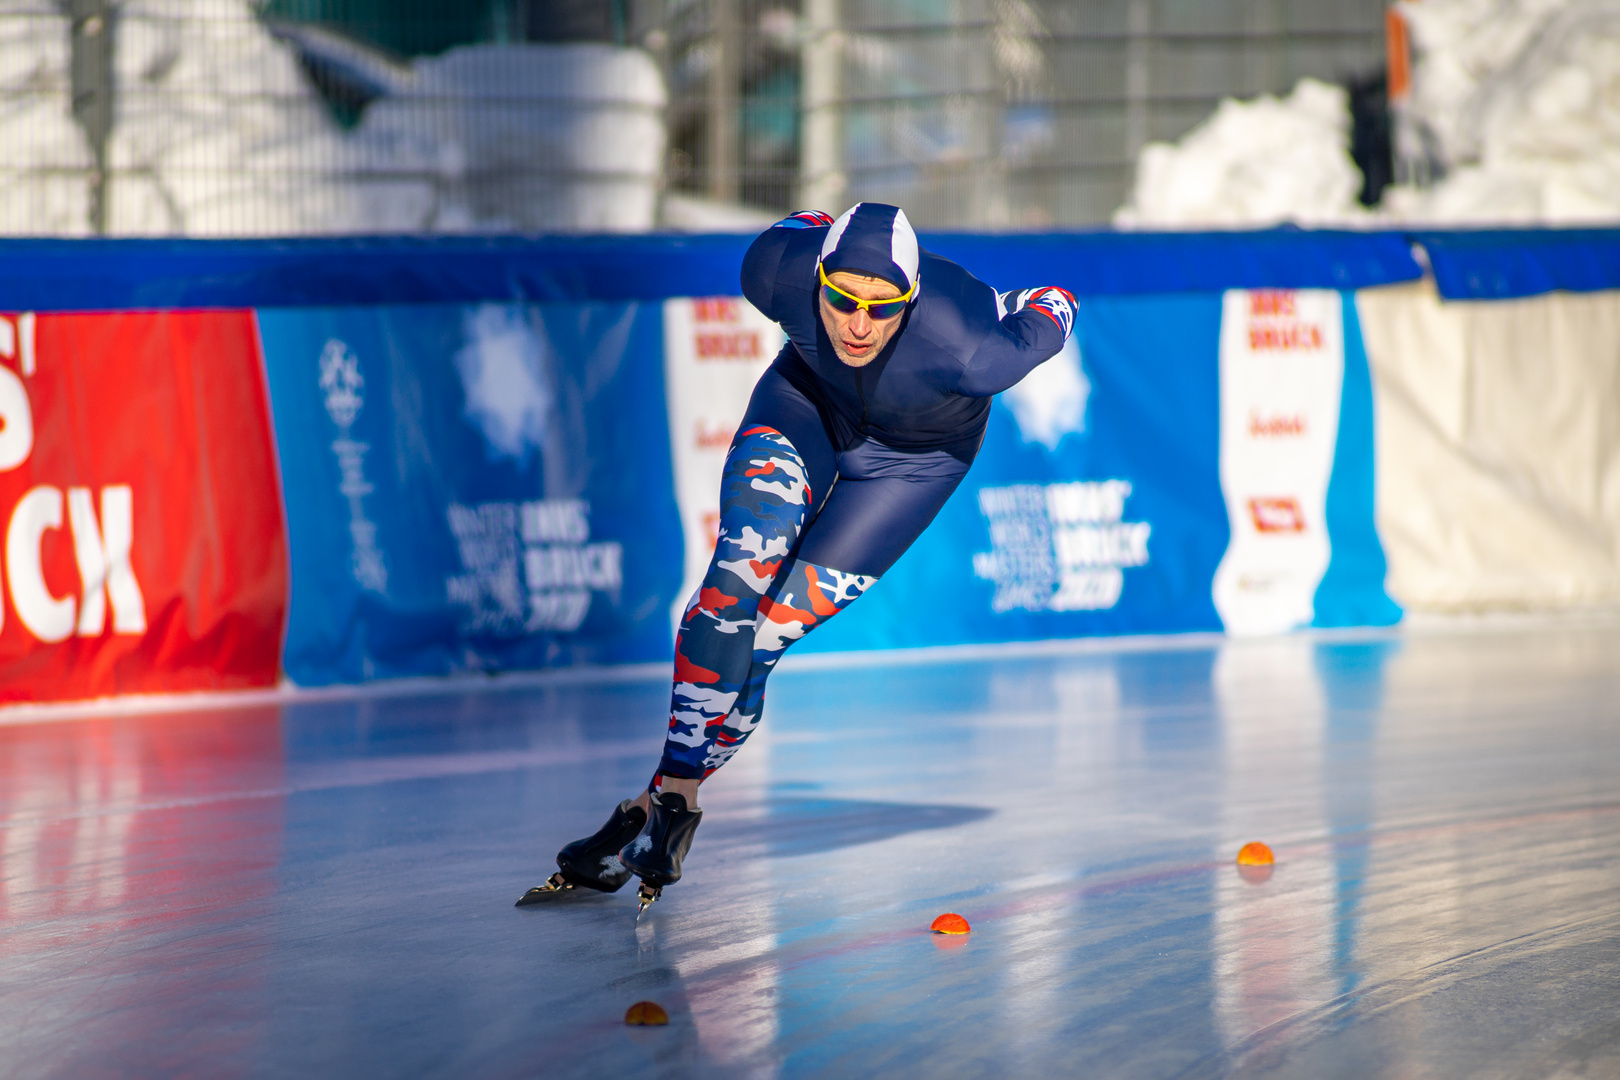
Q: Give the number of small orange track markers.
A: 3